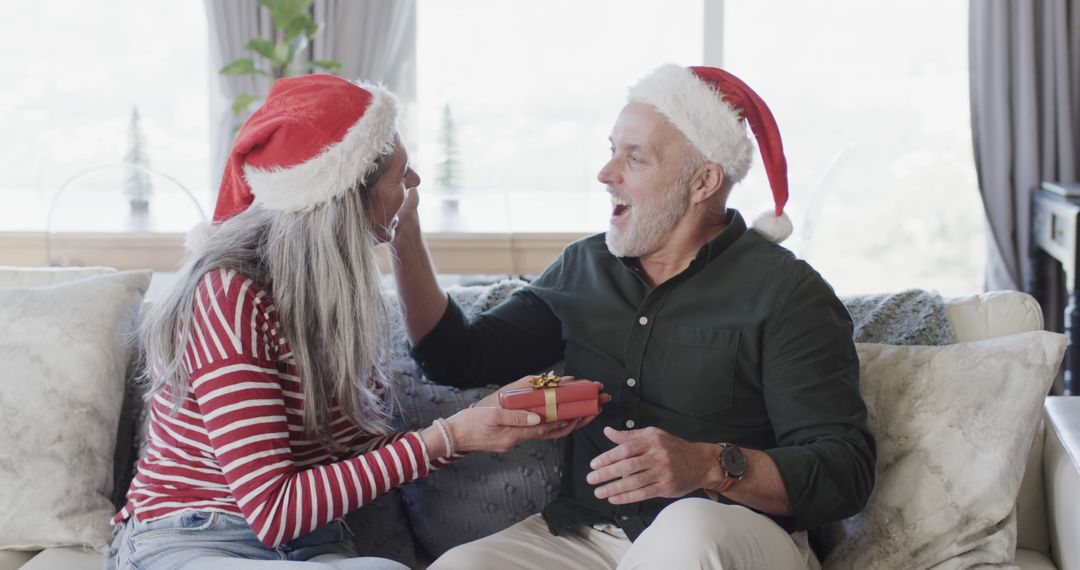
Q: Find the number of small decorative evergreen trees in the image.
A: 2